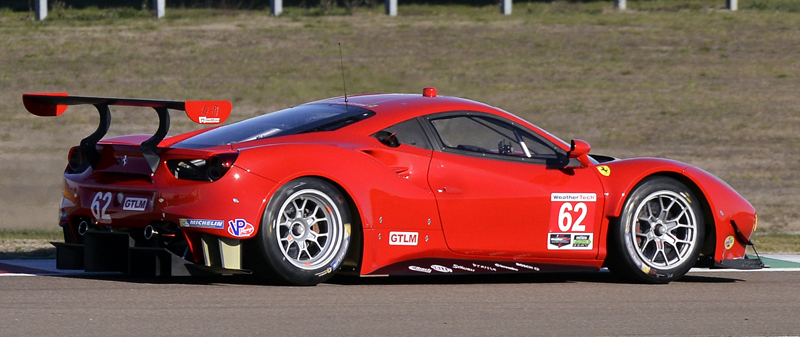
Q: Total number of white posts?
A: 7